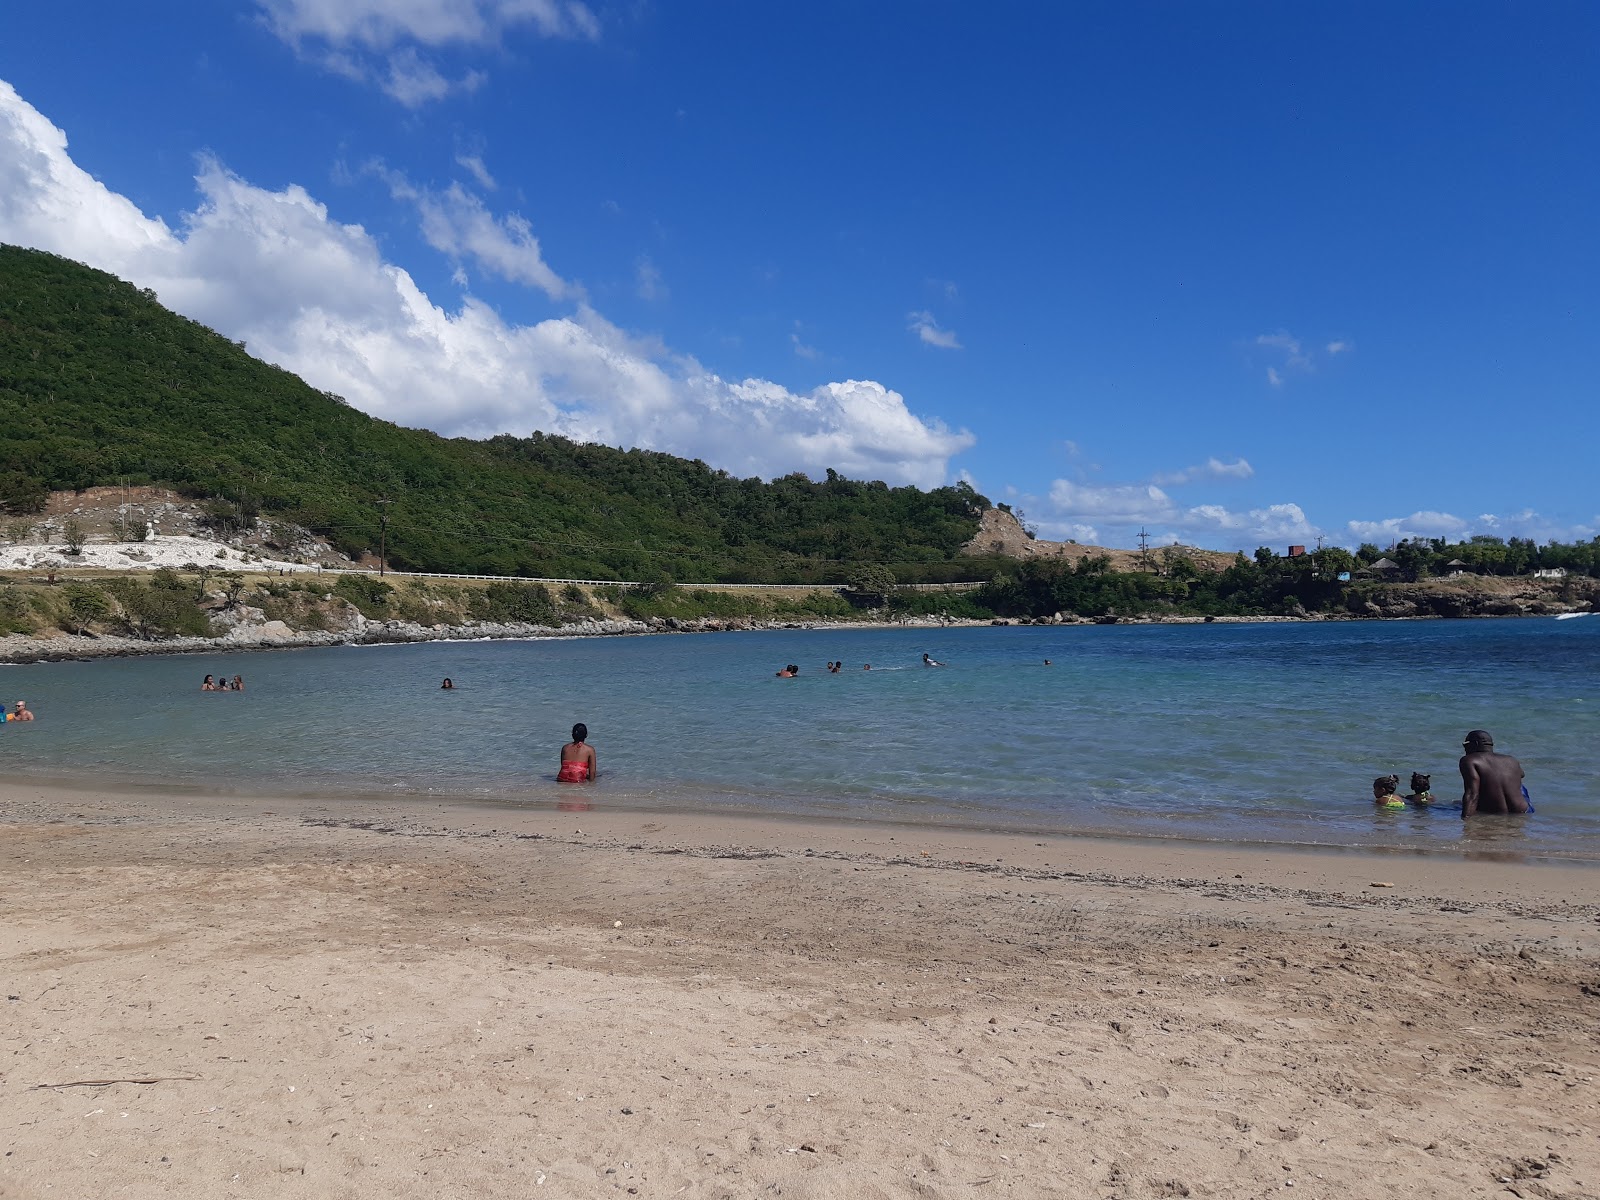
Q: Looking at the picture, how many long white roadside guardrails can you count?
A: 1